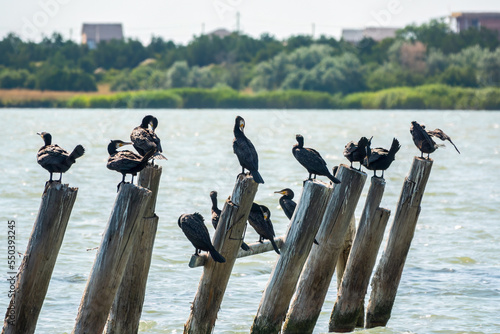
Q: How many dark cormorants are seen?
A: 12